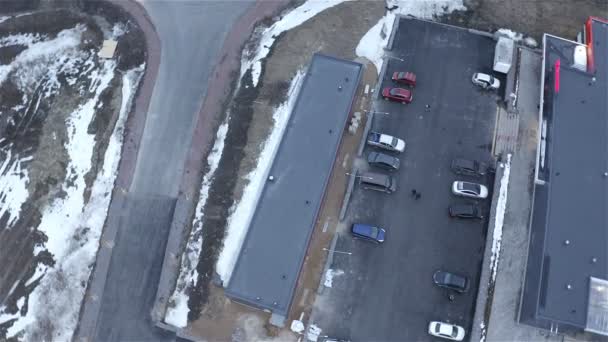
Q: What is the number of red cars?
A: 2